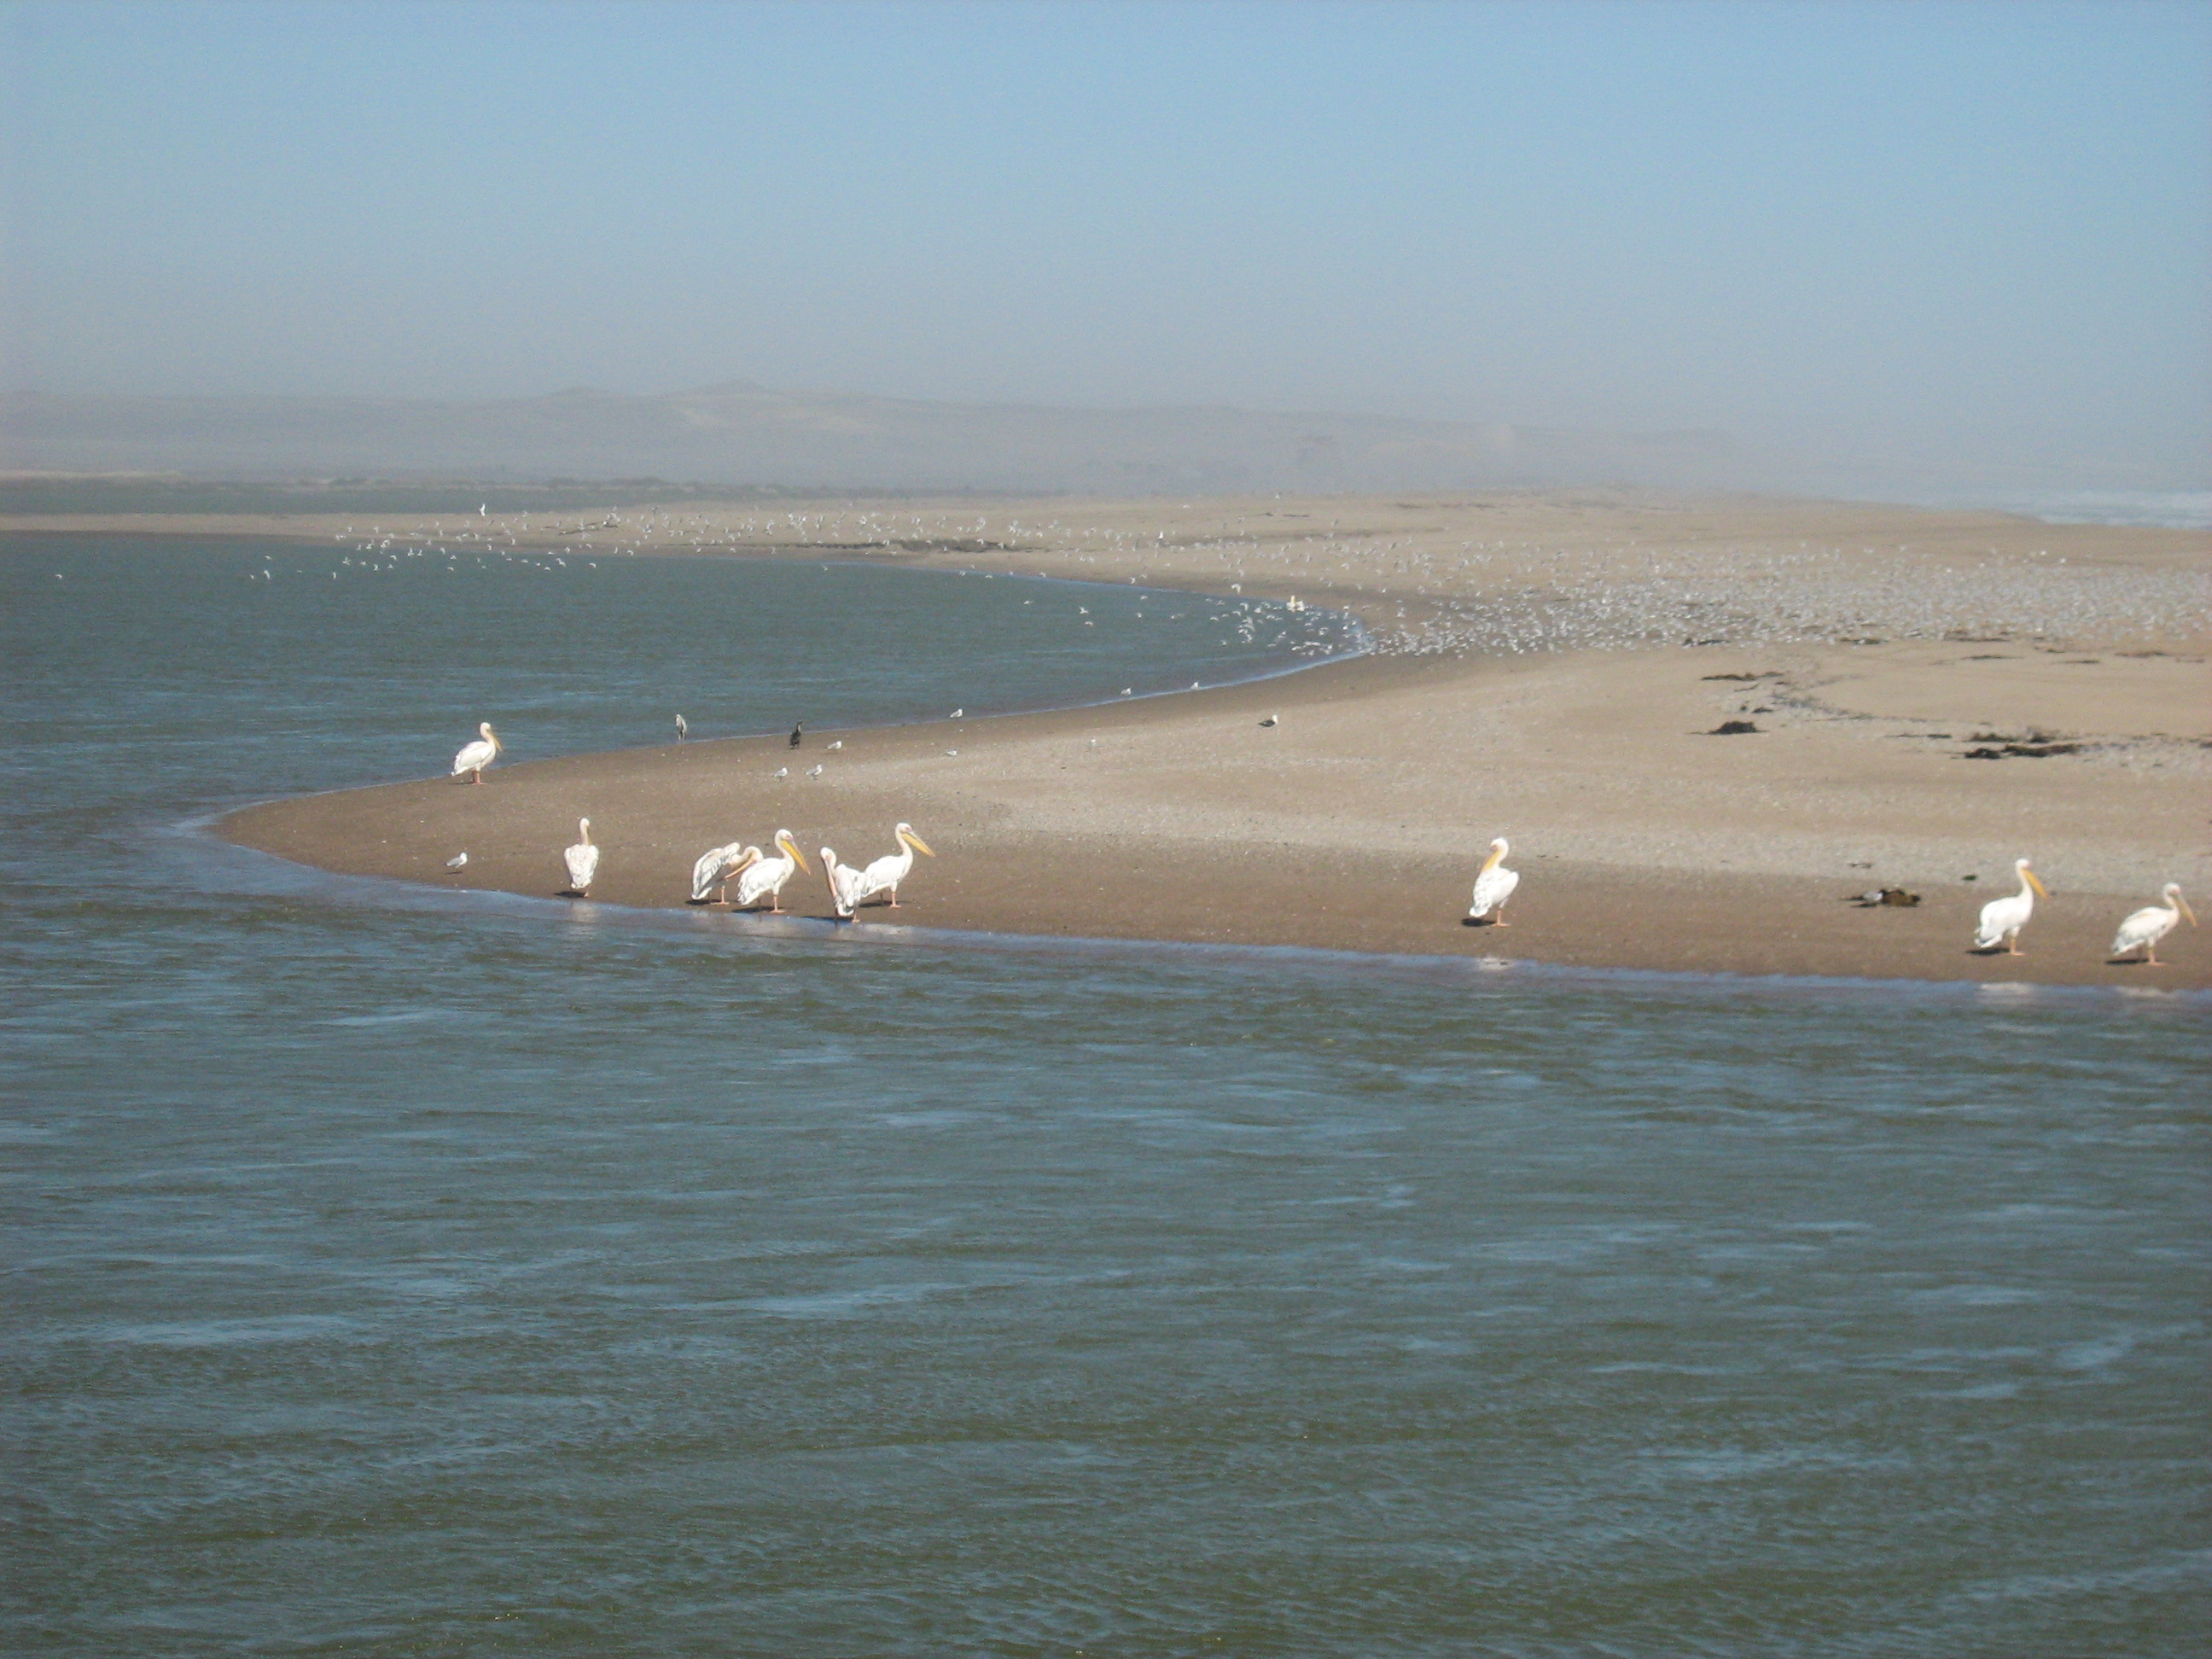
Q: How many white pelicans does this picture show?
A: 9